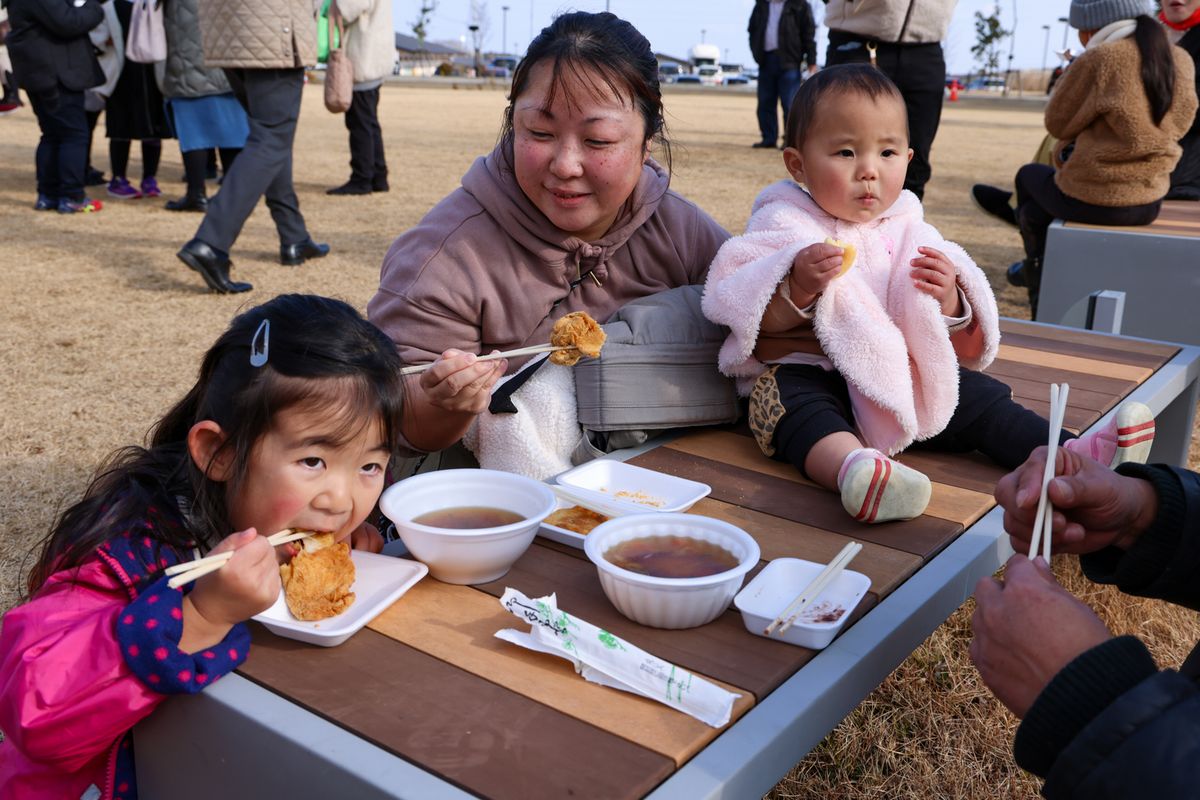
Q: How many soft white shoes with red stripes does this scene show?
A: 2